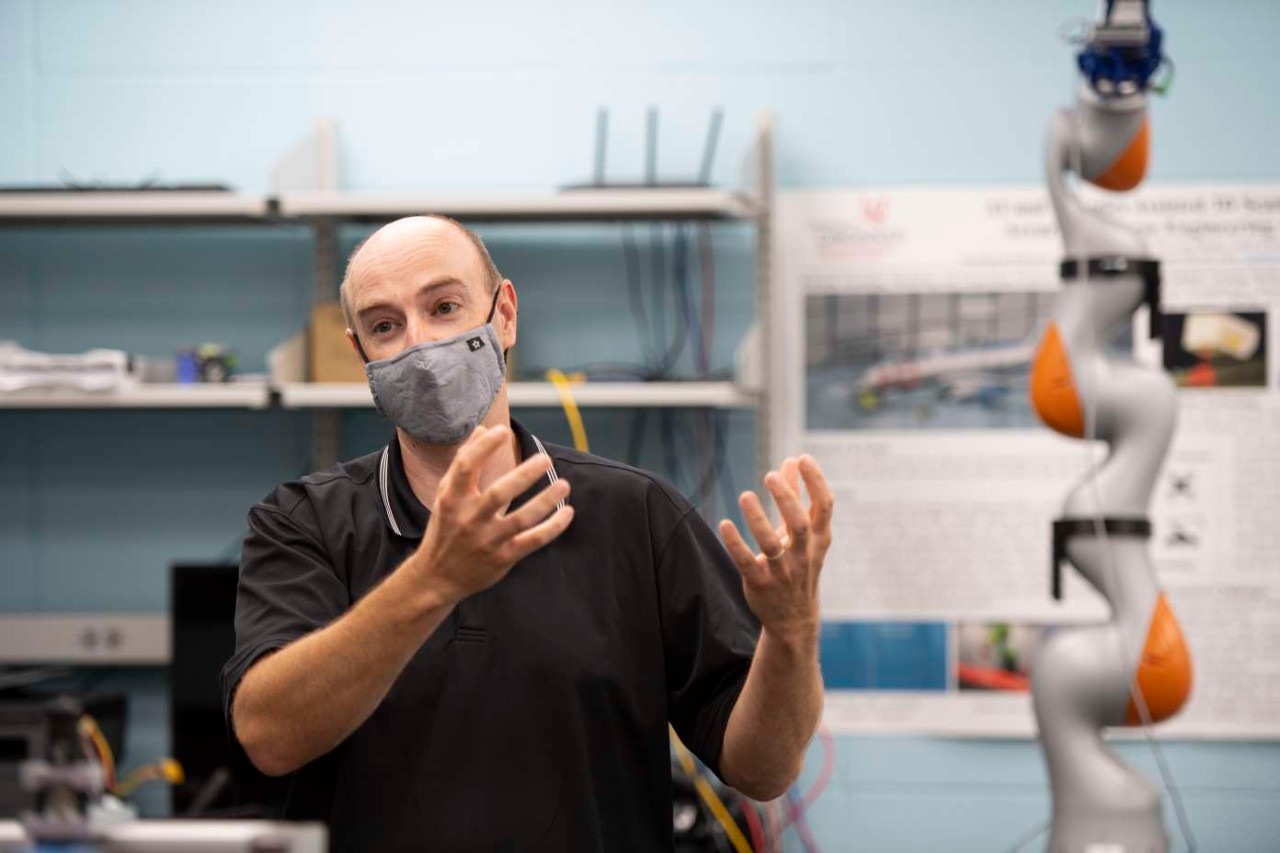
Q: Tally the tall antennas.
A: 3